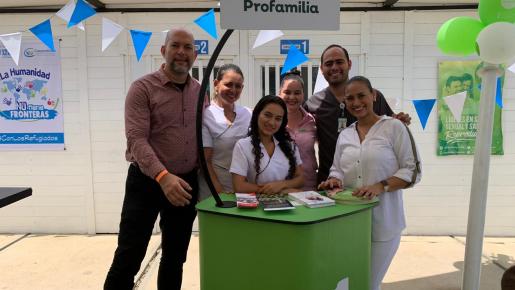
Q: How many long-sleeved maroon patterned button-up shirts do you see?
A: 1